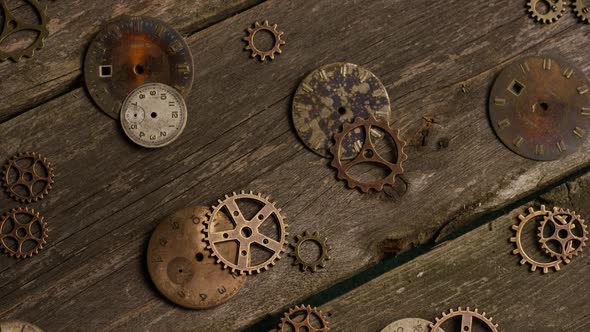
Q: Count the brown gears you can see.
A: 9